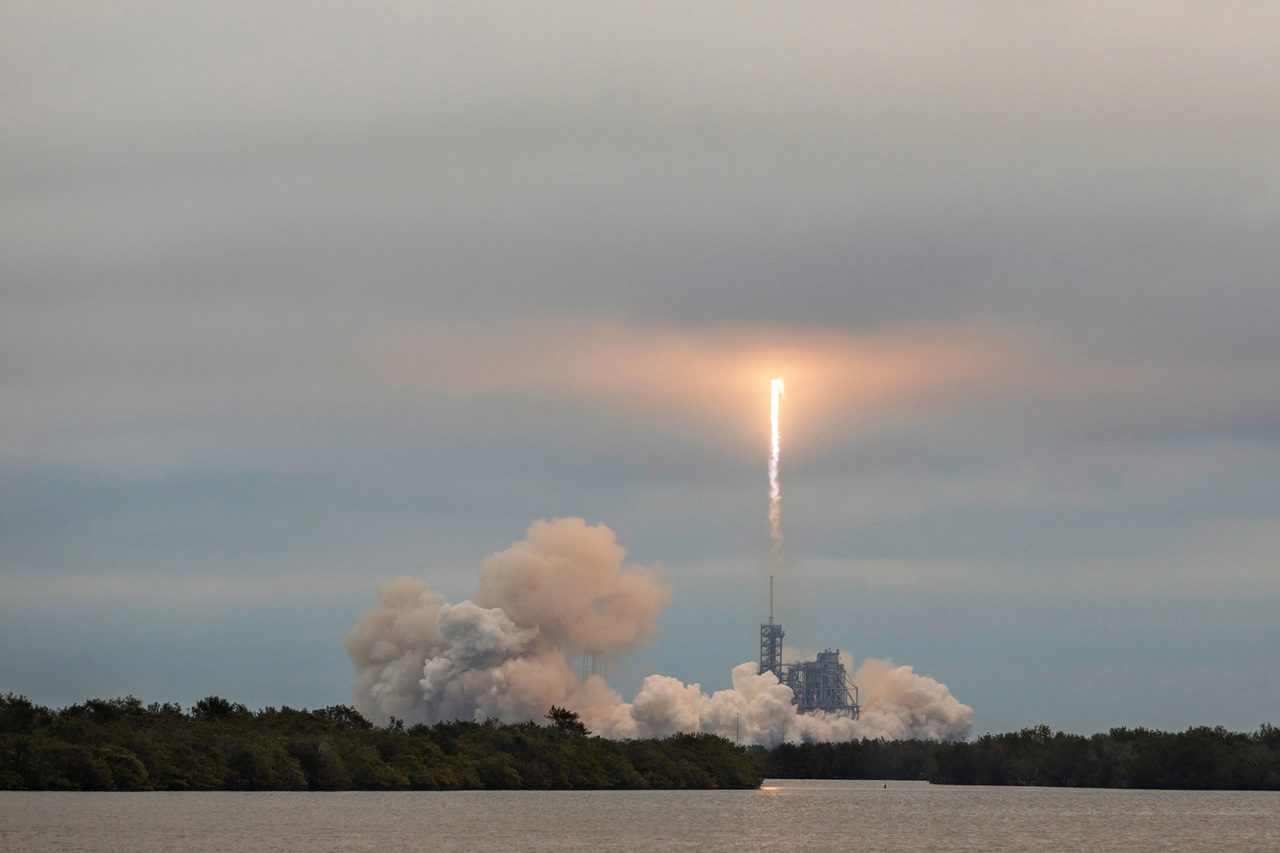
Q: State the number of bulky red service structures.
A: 0